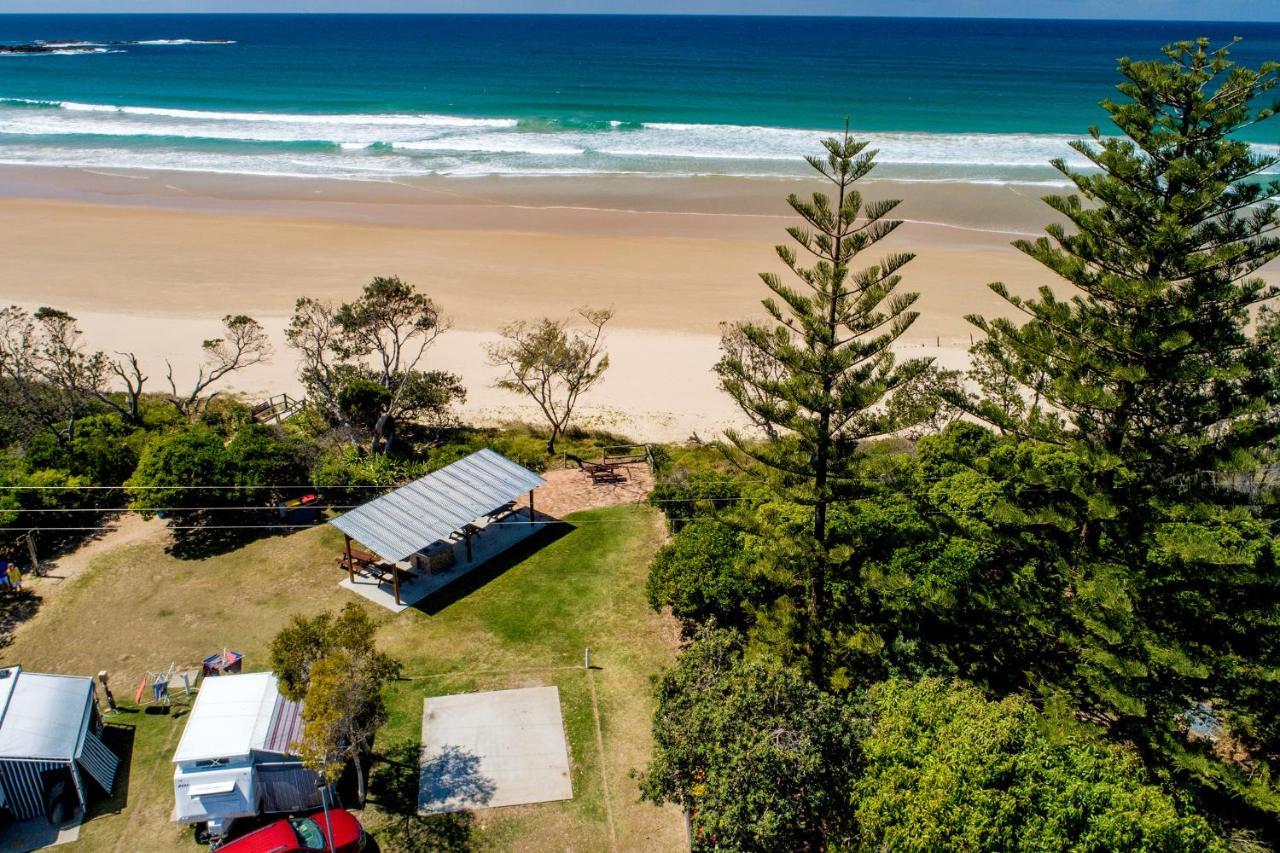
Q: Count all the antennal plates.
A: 0